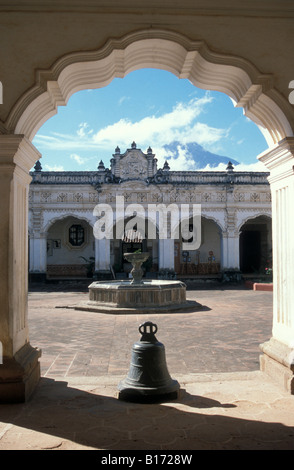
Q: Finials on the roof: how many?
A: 7